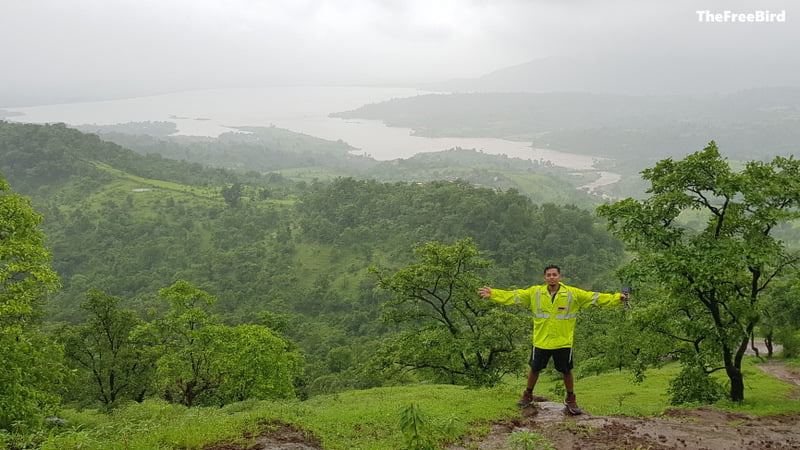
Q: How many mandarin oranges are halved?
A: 0